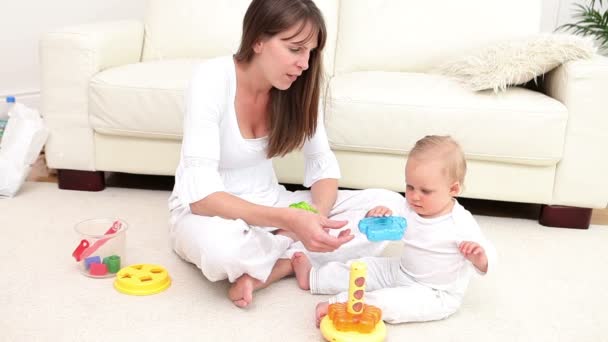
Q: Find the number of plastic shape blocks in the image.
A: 3